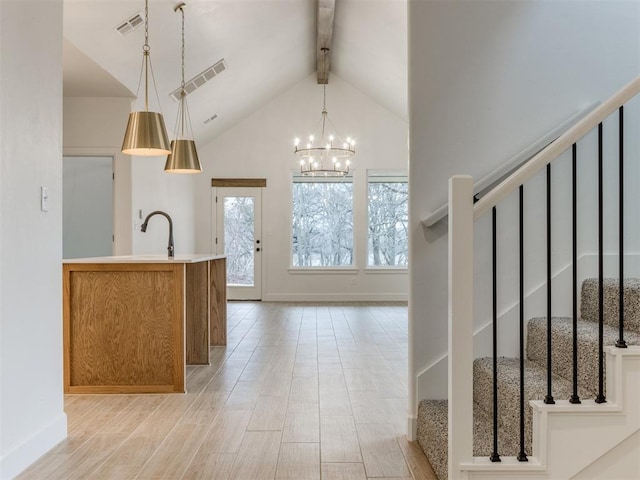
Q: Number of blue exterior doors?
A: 0